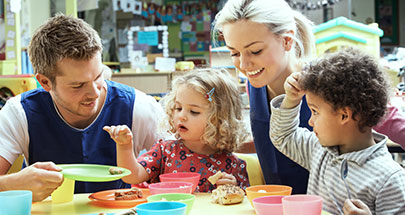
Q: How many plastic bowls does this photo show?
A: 6